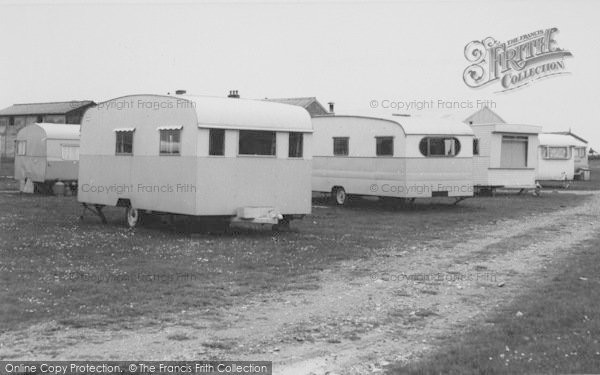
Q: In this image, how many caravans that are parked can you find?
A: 6